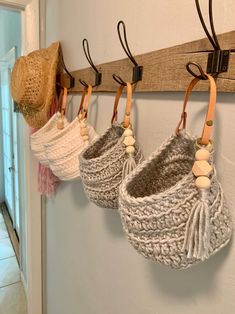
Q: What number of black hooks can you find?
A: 4